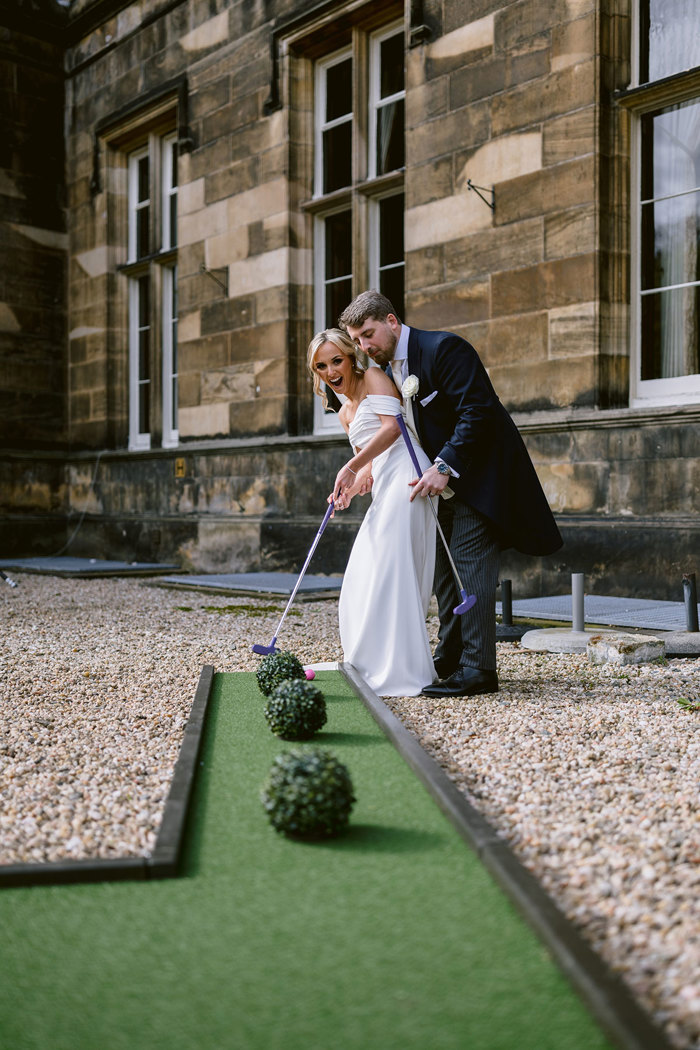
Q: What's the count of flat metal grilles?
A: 3